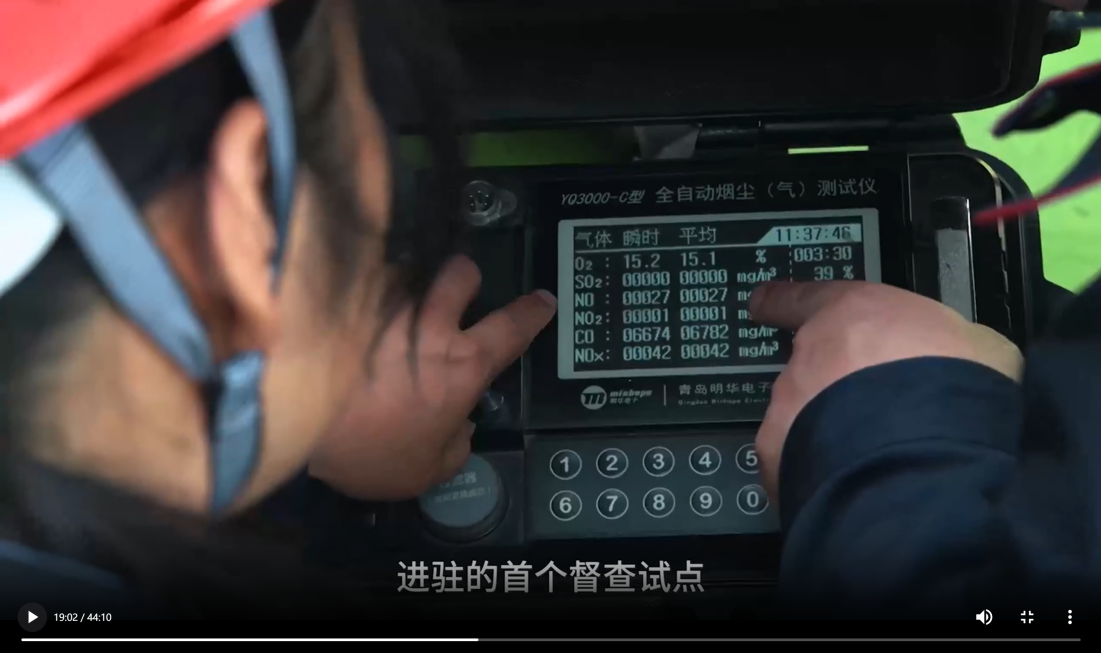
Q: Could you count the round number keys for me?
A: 10